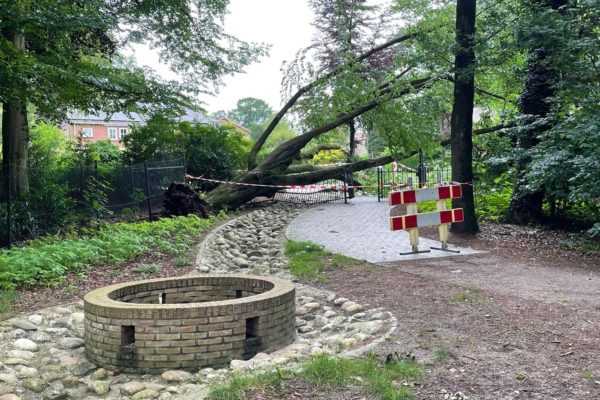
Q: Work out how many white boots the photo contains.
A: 0